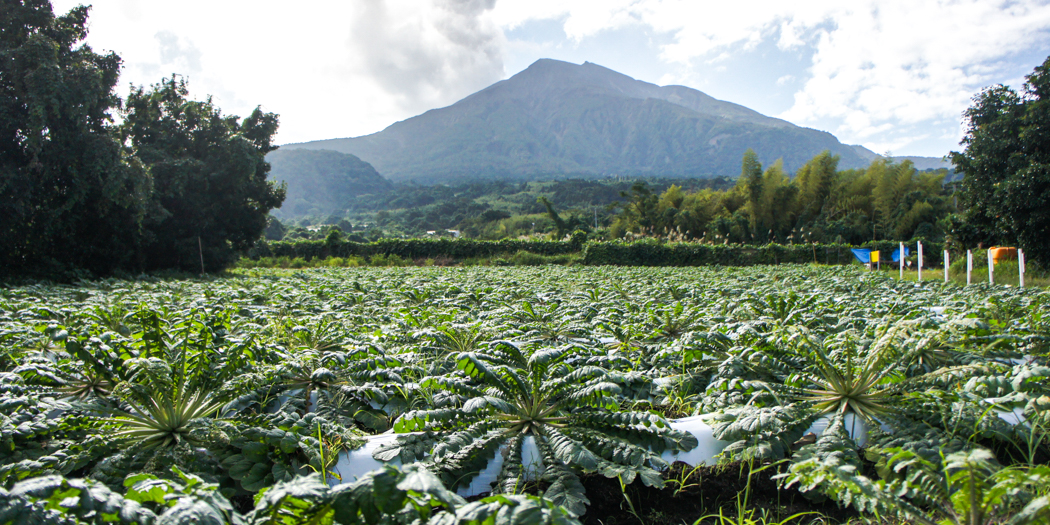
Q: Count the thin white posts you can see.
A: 6